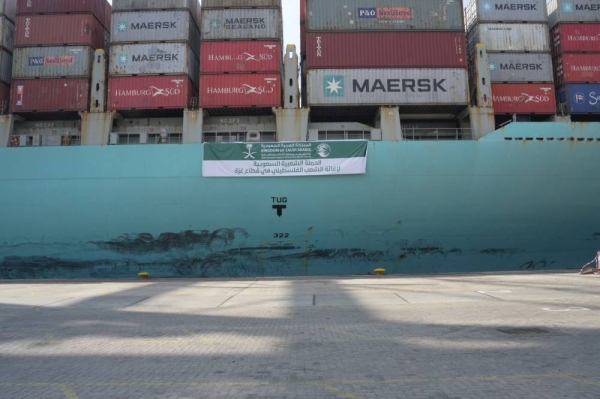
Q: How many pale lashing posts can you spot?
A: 3